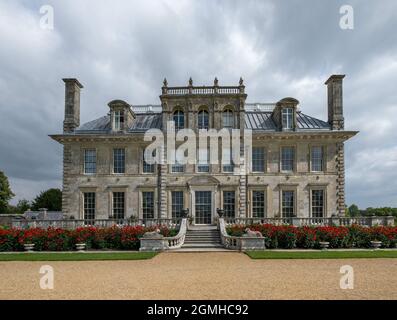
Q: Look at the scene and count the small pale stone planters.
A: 4